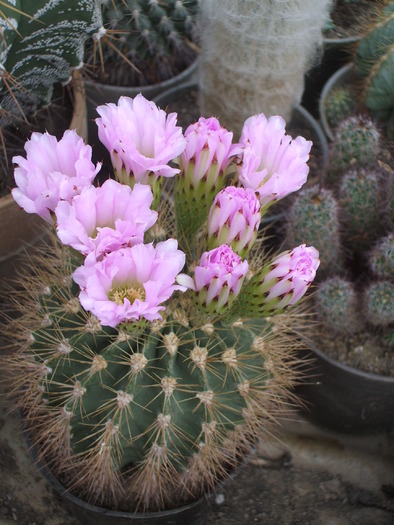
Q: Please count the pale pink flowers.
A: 9